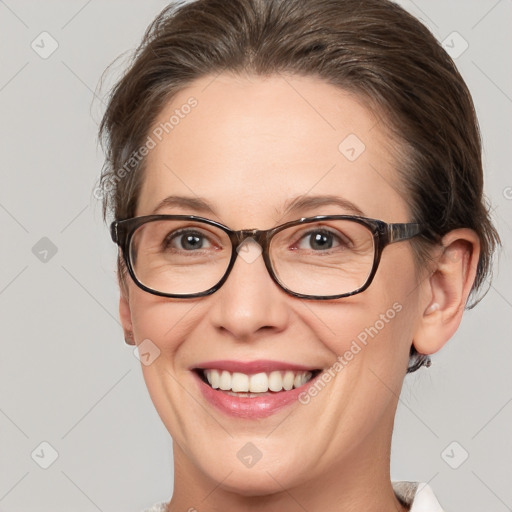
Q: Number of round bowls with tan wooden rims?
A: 0